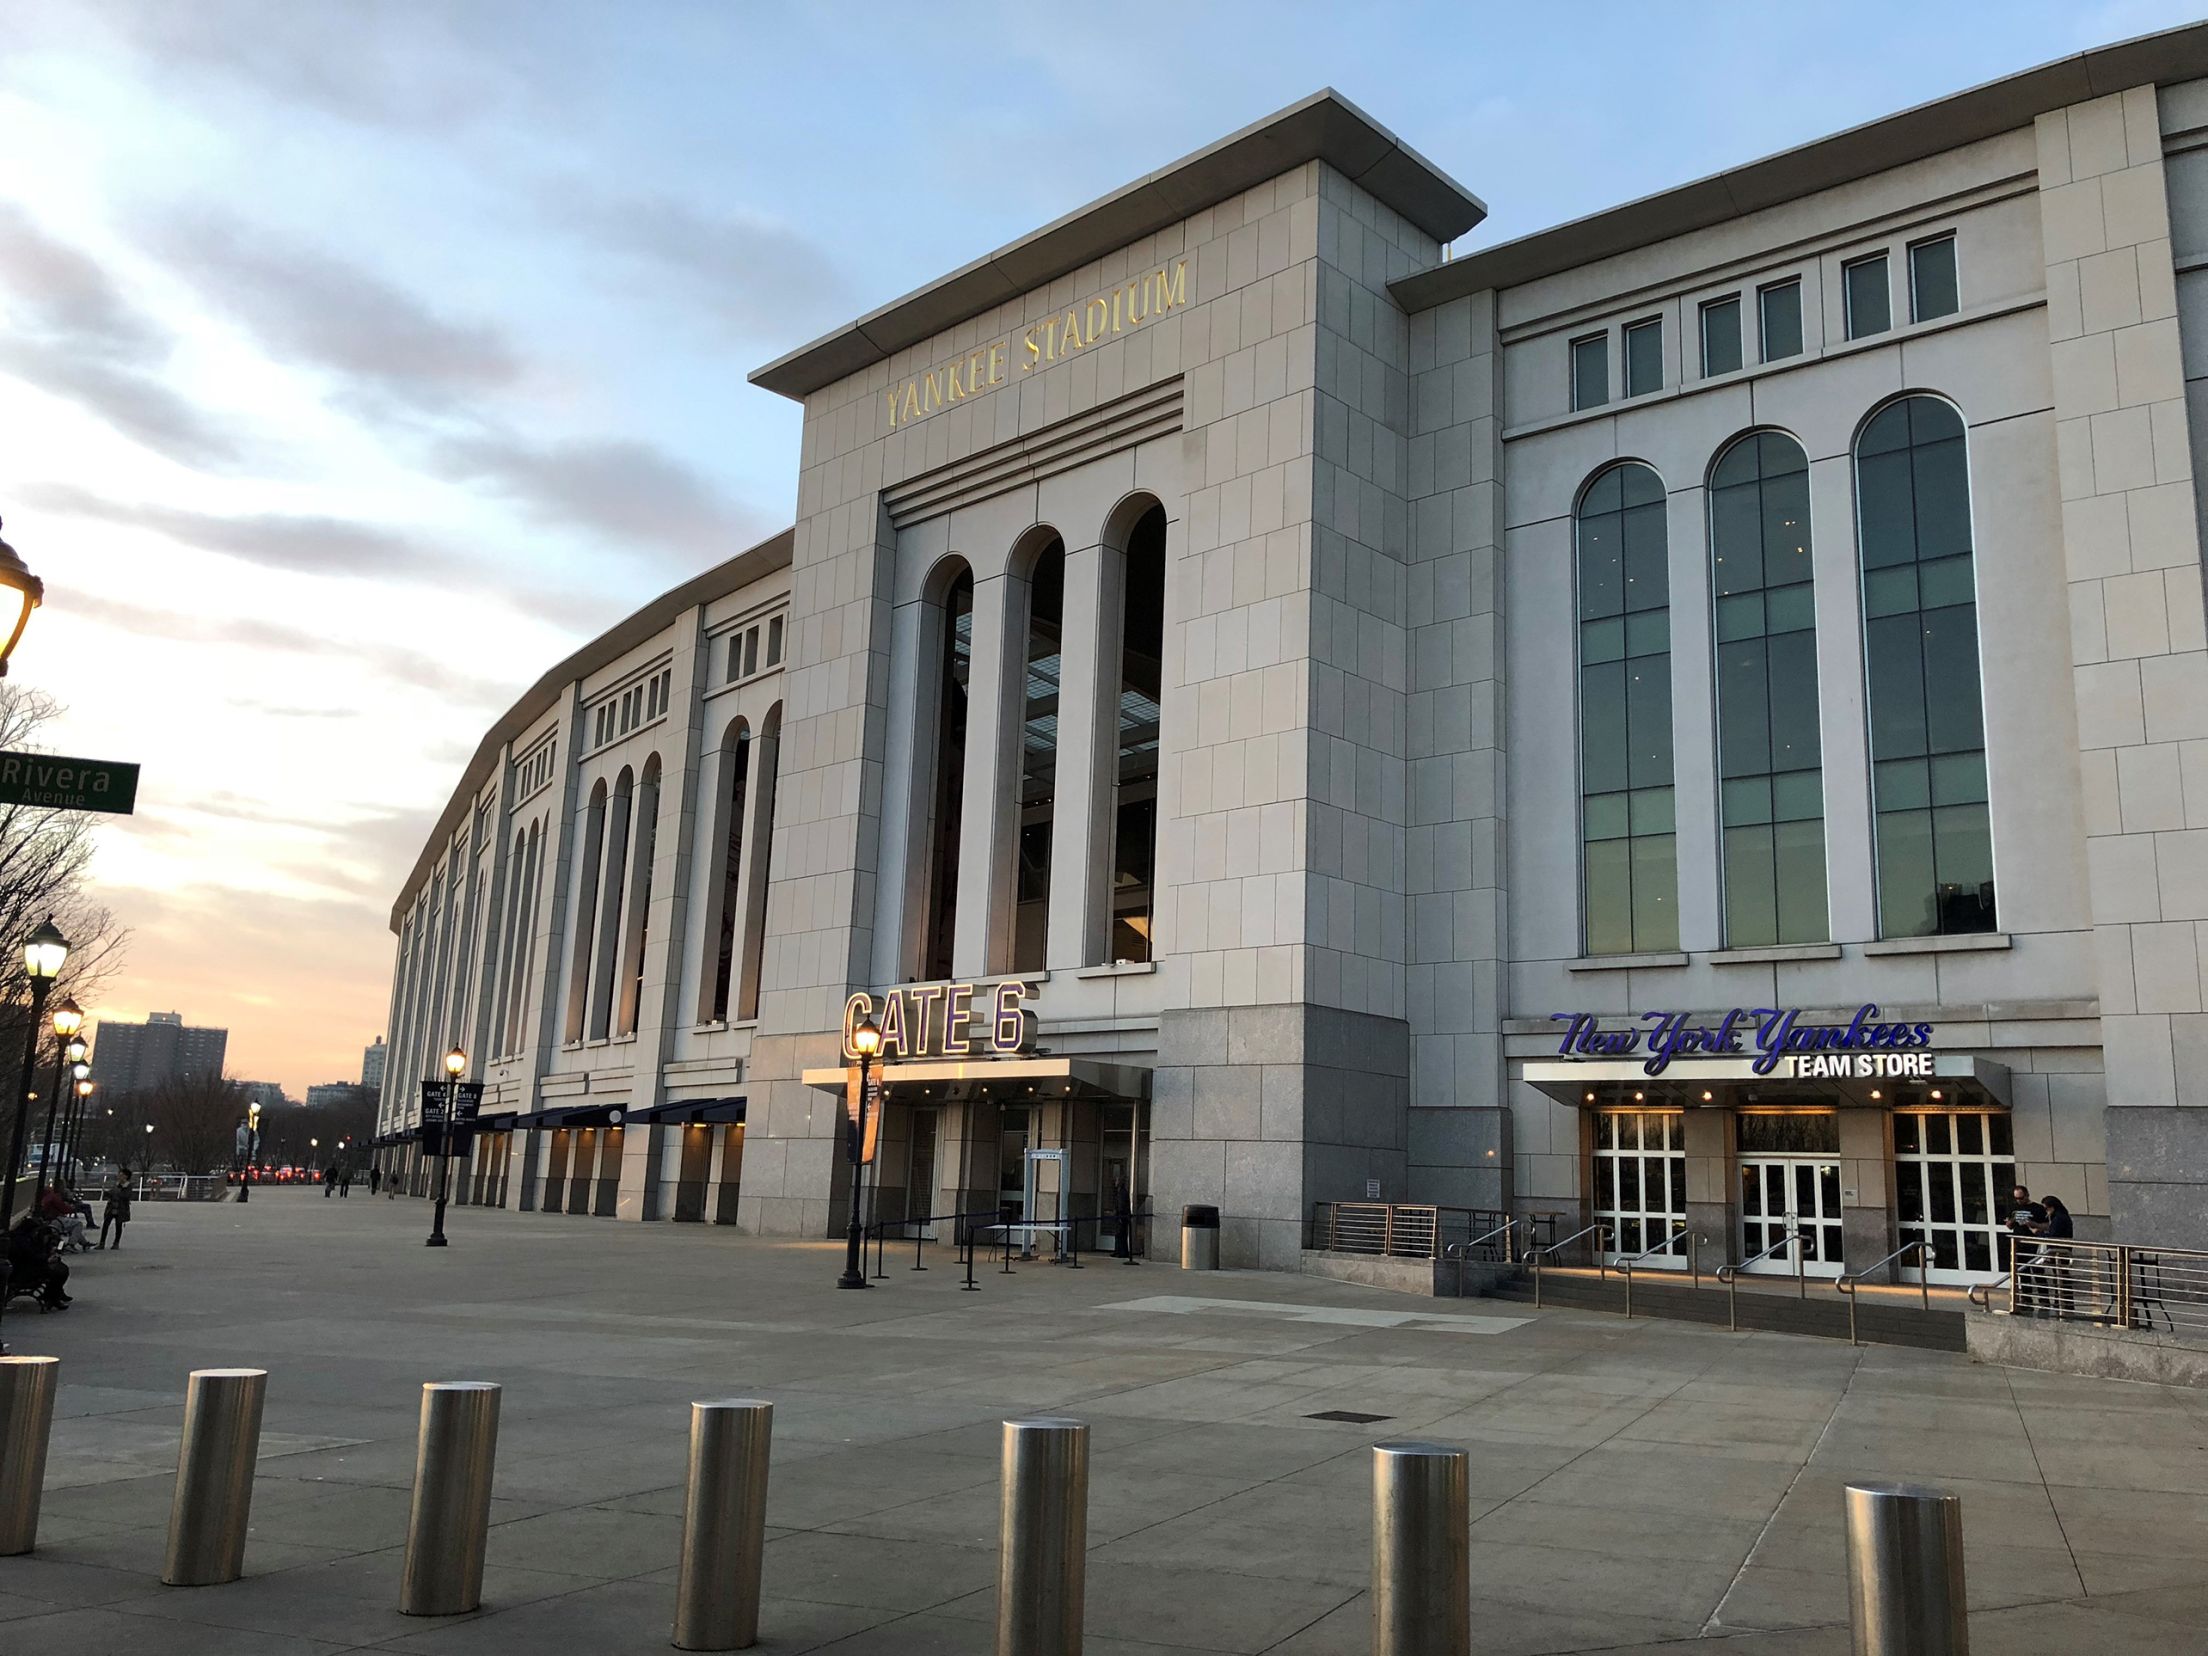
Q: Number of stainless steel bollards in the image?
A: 7